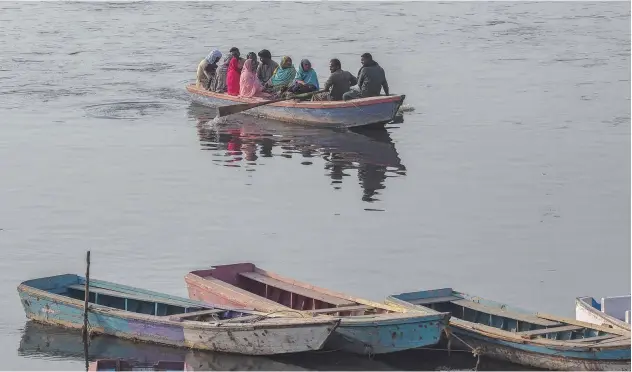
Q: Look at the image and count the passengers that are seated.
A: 11